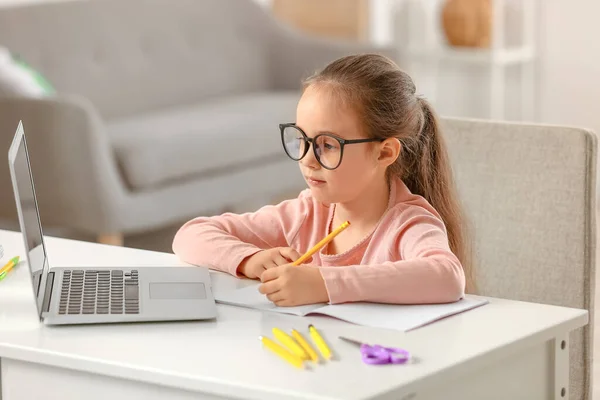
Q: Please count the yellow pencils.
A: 5